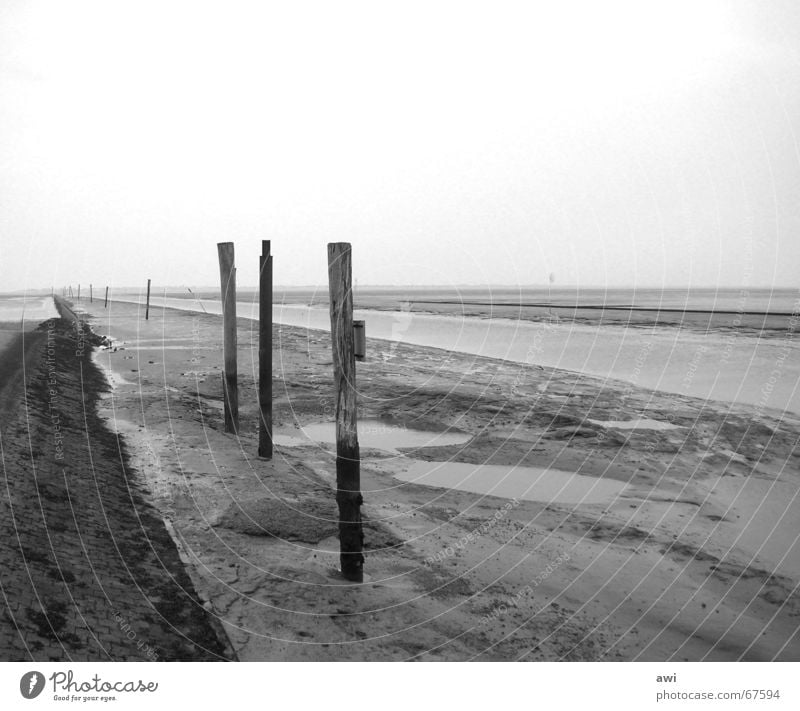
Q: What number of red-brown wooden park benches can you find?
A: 0